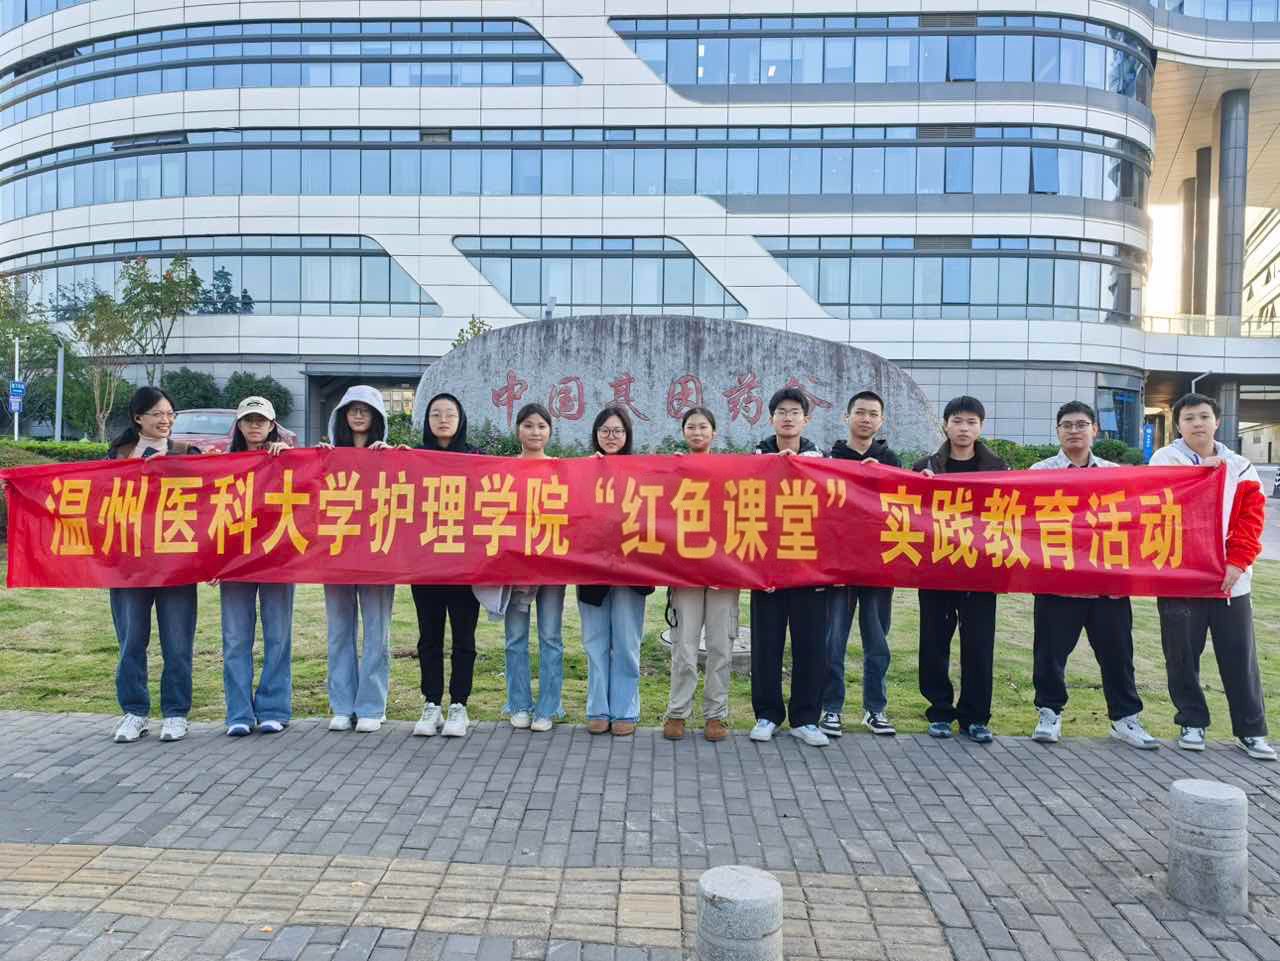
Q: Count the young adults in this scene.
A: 12